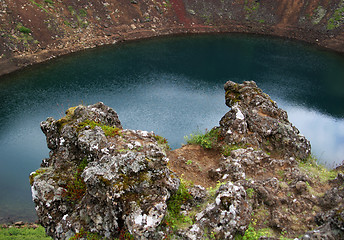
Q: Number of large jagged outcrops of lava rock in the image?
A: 2